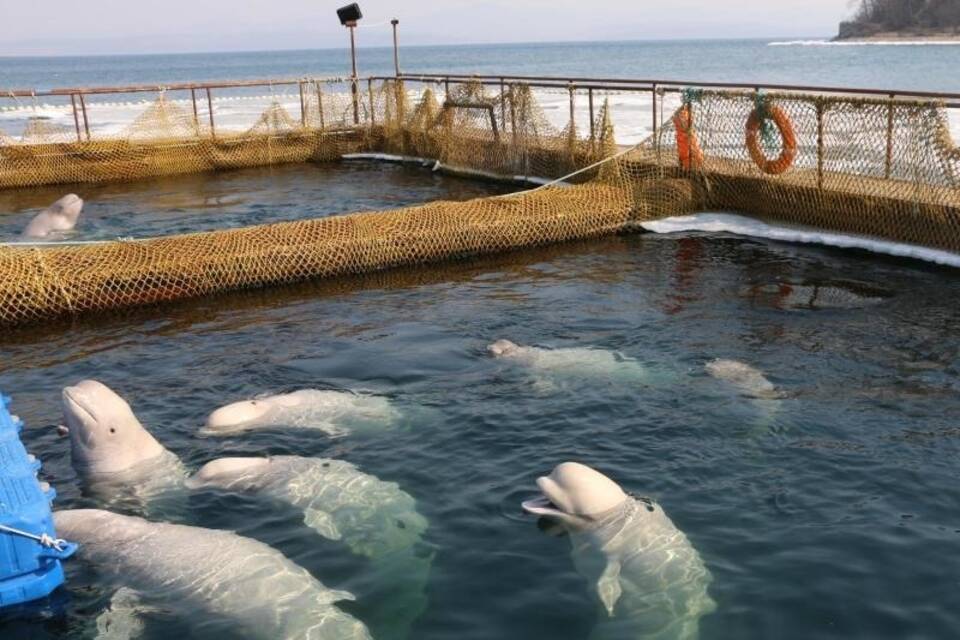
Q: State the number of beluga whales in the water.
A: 8